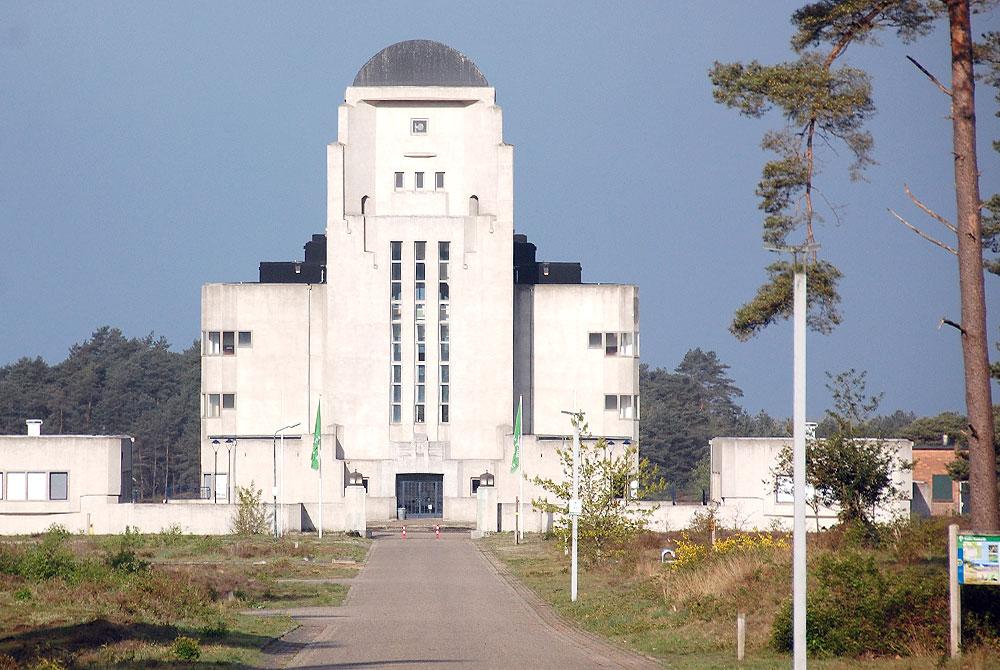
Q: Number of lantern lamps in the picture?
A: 2